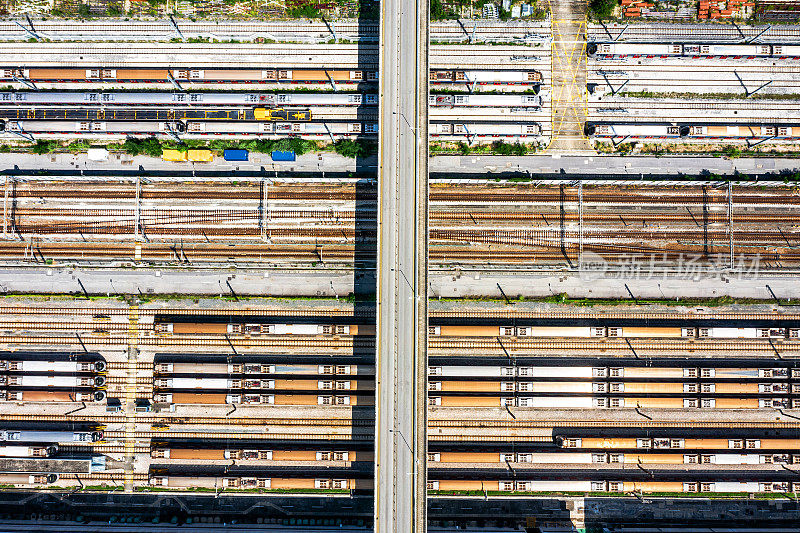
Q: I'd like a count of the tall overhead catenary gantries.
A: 5